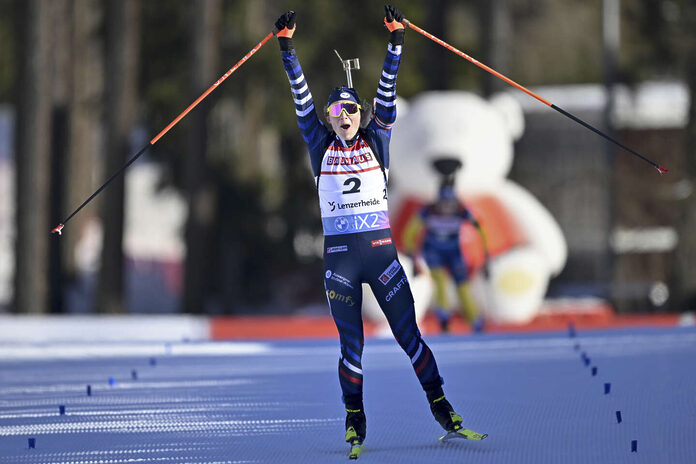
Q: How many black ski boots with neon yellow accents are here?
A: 2